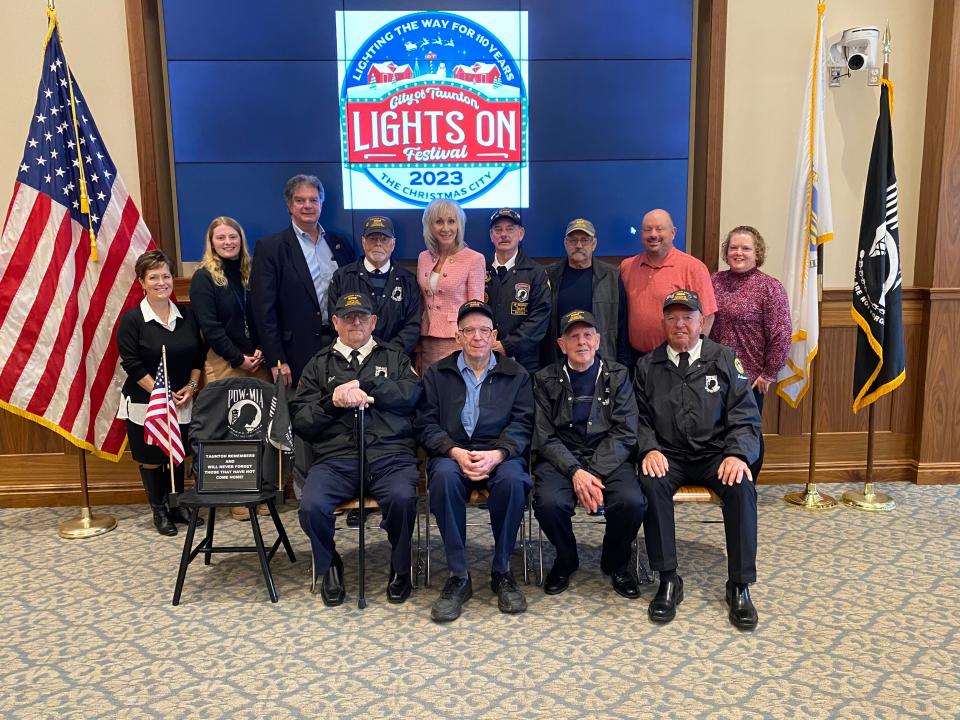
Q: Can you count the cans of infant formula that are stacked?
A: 0